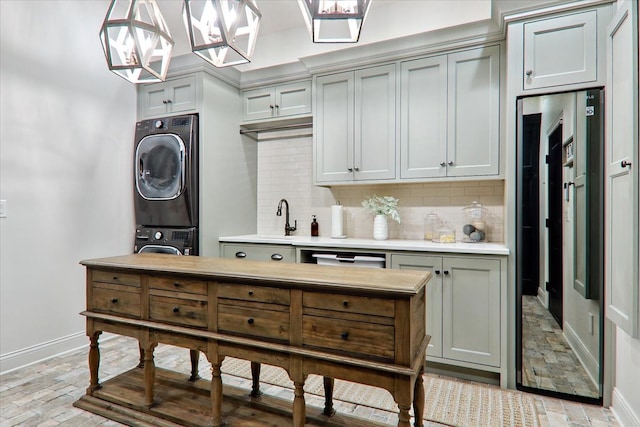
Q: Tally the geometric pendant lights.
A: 3